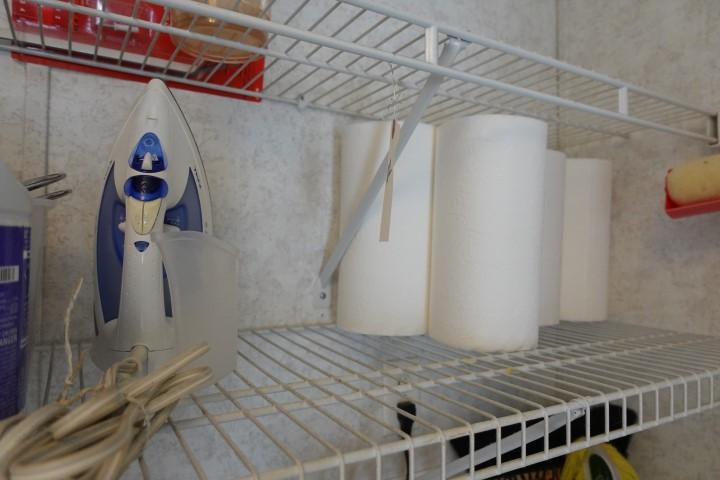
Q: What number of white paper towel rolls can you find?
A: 4